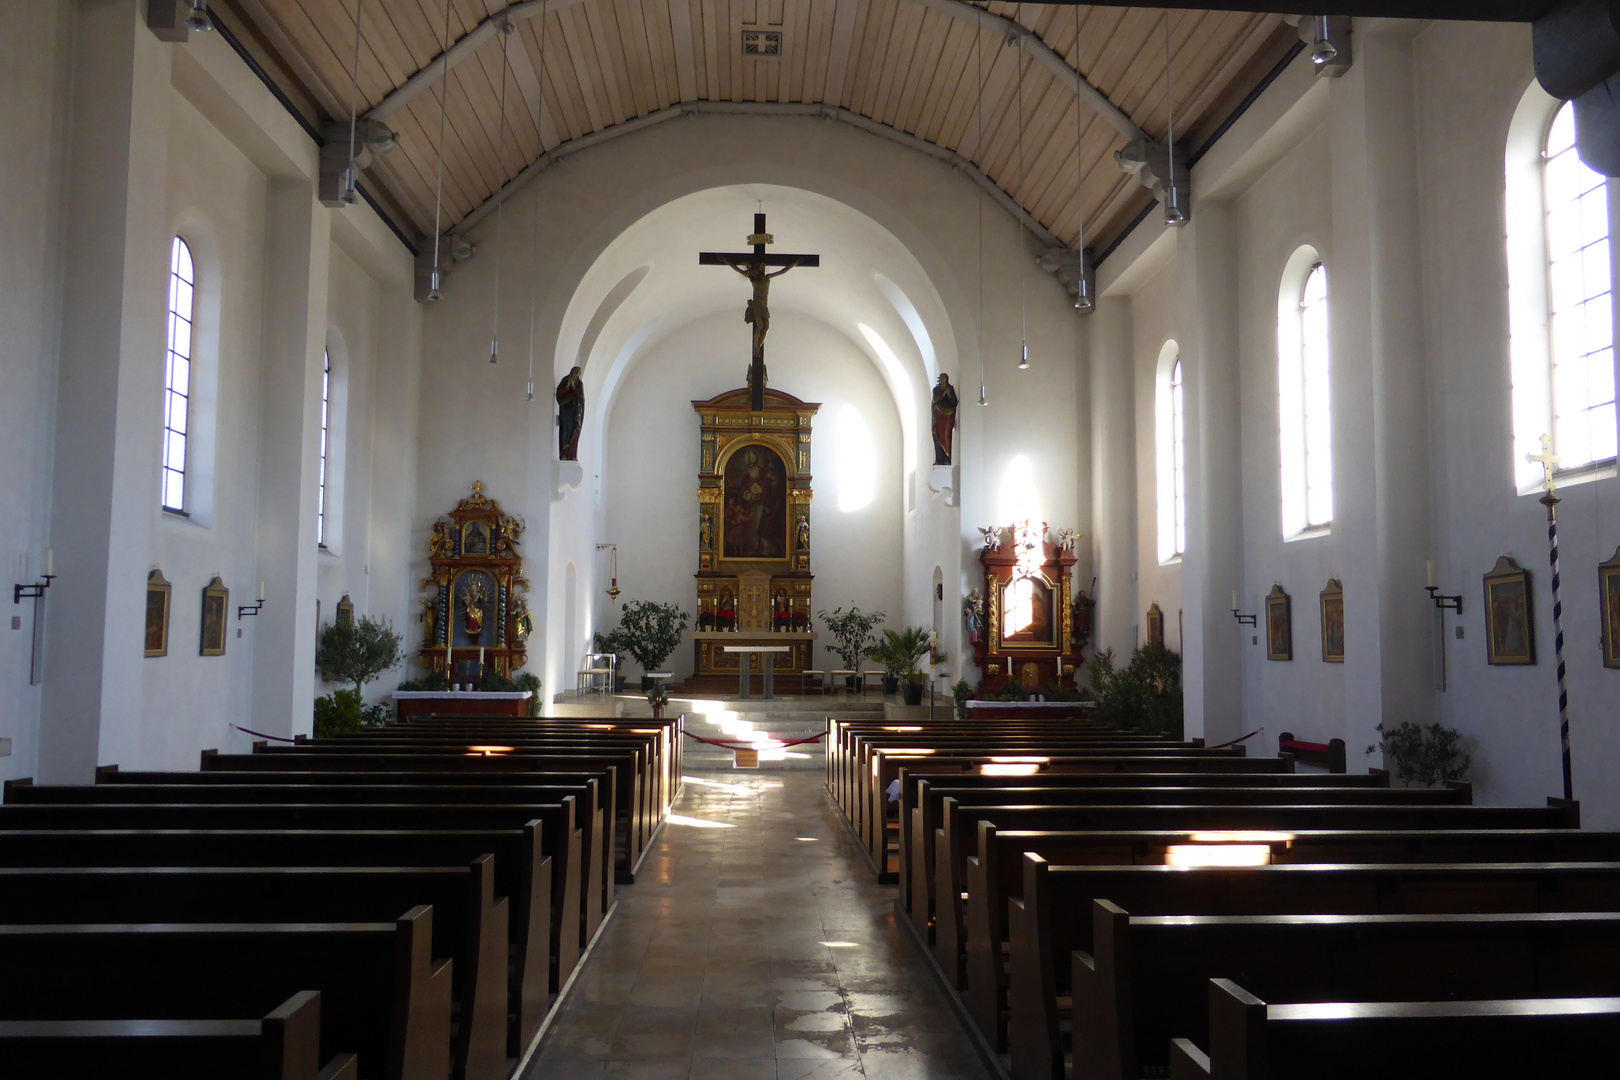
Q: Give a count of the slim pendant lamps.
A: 10